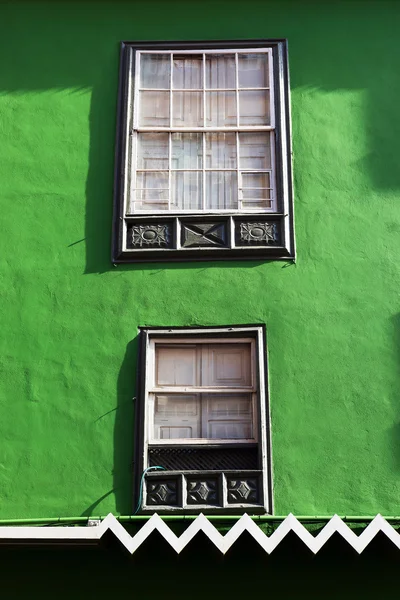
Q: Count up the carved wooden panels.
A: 6